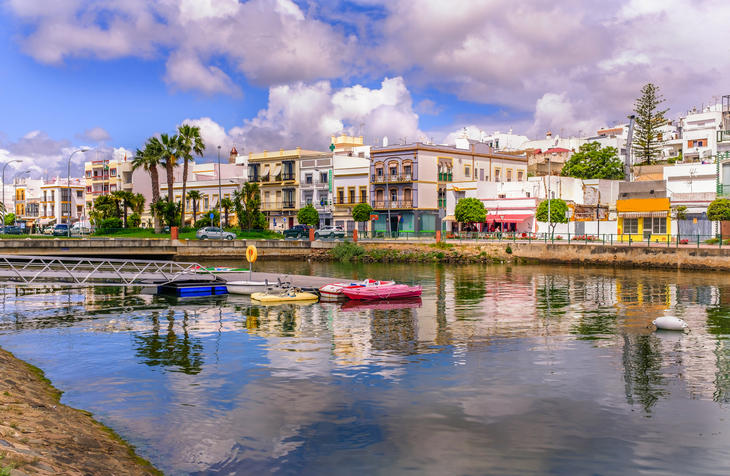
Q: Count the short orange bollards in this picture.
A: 4